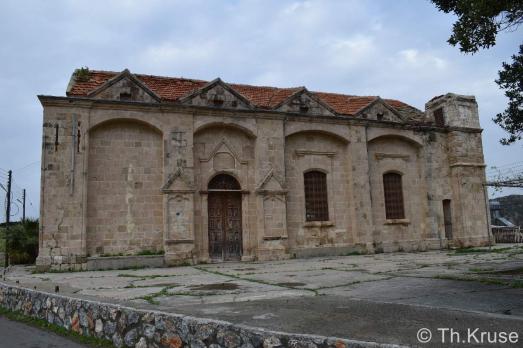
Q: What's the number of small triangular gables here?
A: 4